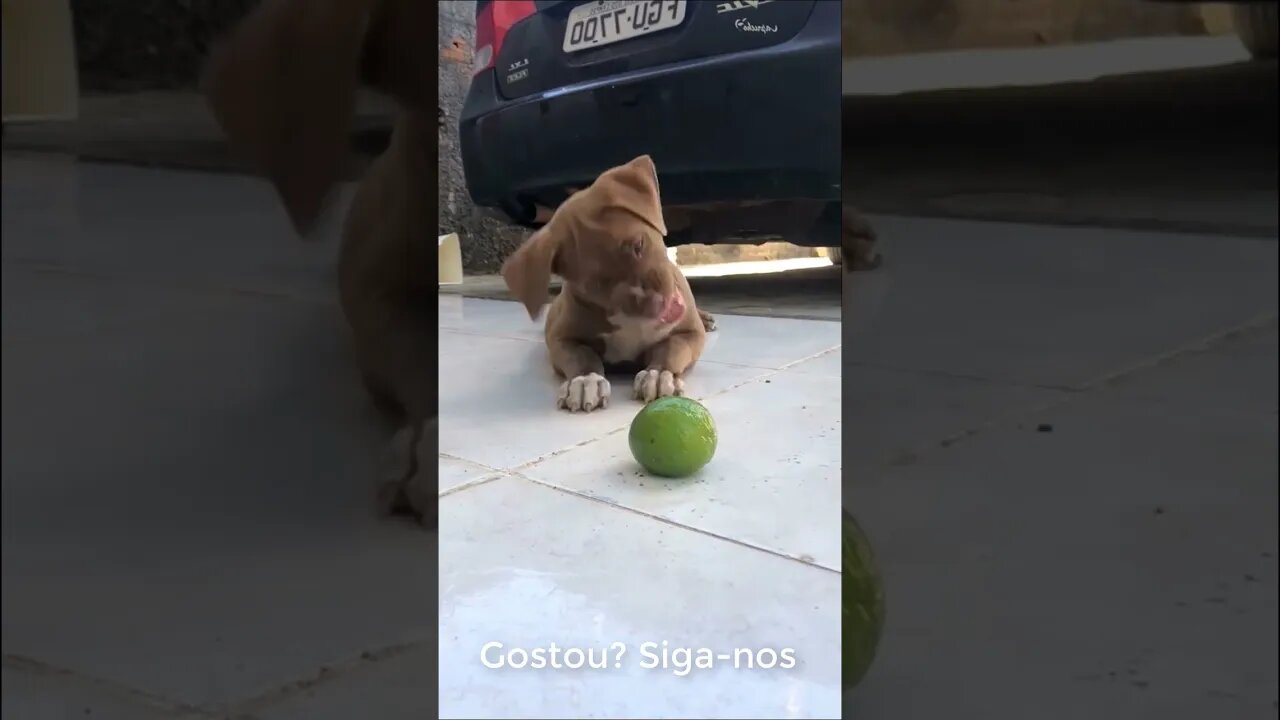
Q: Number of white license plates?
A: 1